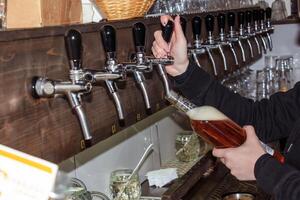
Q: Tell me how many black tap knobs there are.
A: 14